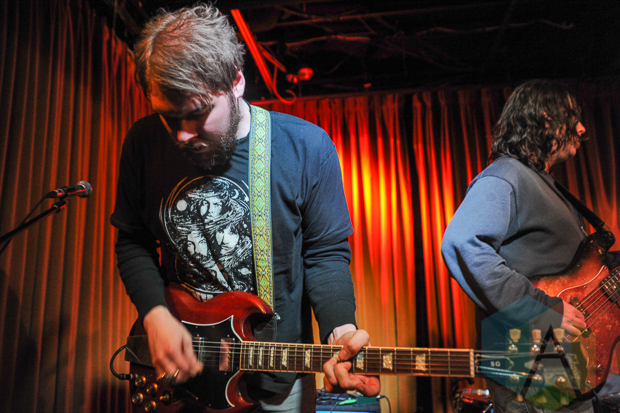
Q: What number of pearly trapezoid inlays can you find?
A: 9